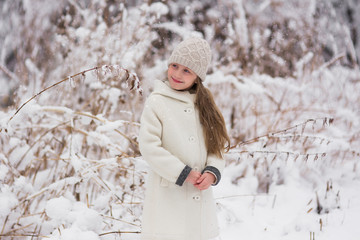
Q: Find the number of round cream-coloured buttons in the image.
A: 4